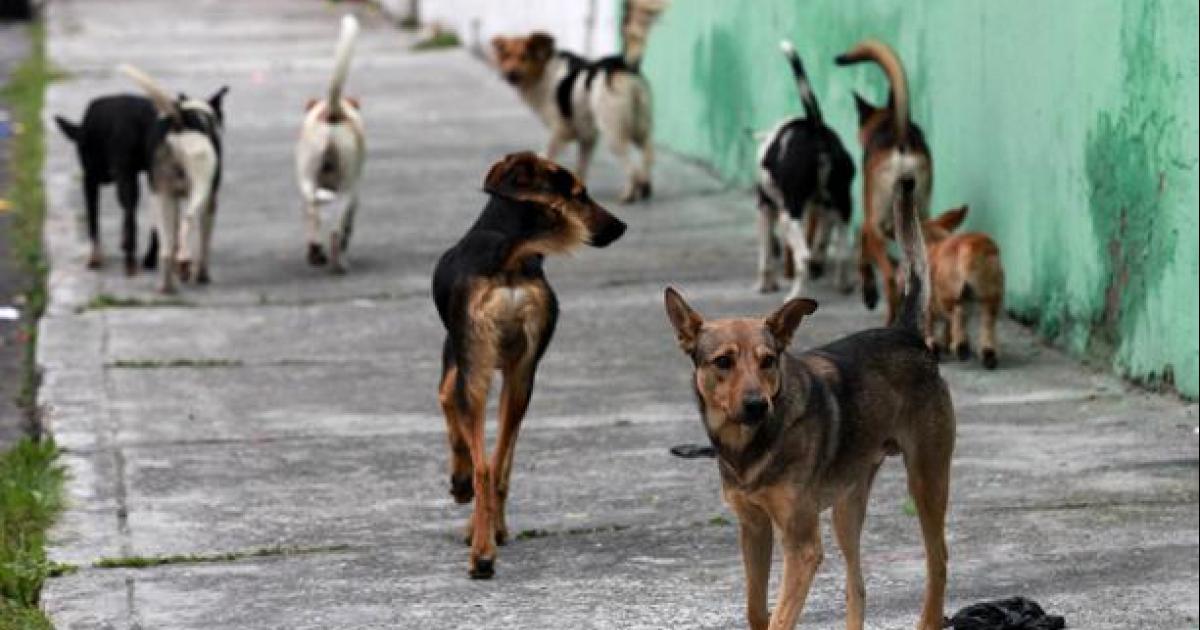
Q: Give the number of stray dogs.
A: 9